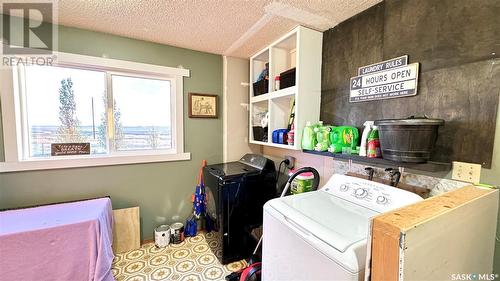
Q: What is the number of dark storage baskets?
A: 3